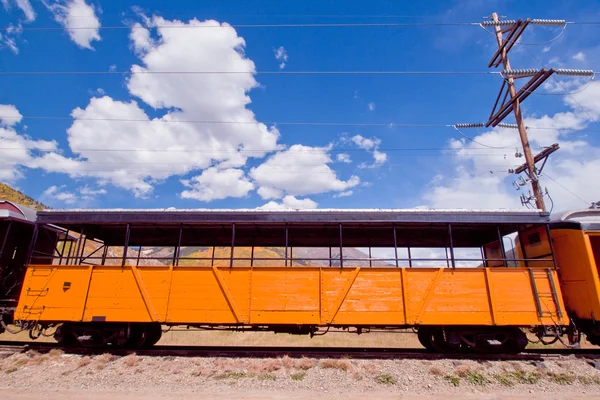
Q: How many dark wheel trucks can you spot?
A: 2